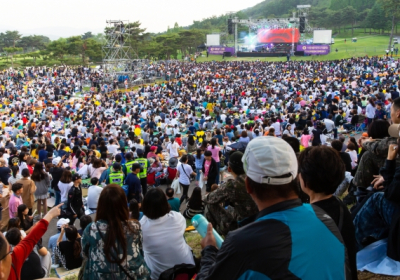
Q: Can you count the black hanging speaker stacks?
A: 2